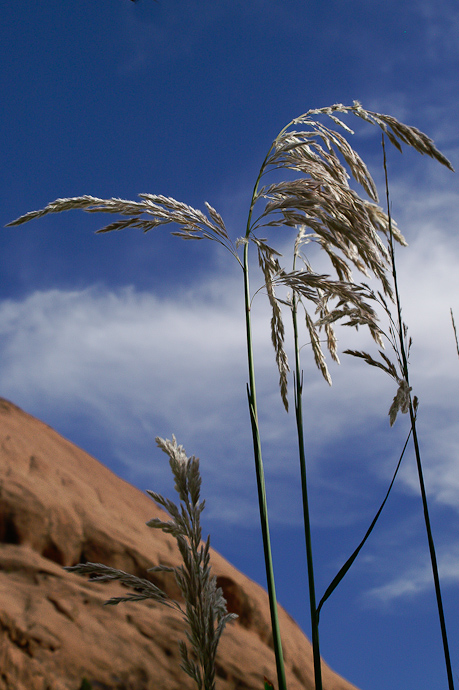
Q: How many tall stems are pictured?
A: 3